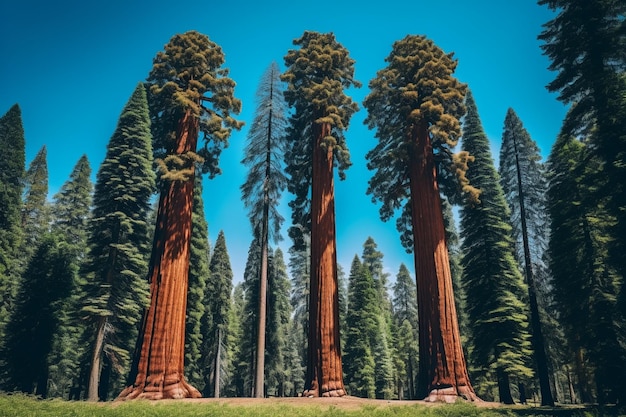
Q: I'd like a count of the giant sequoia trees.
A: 3